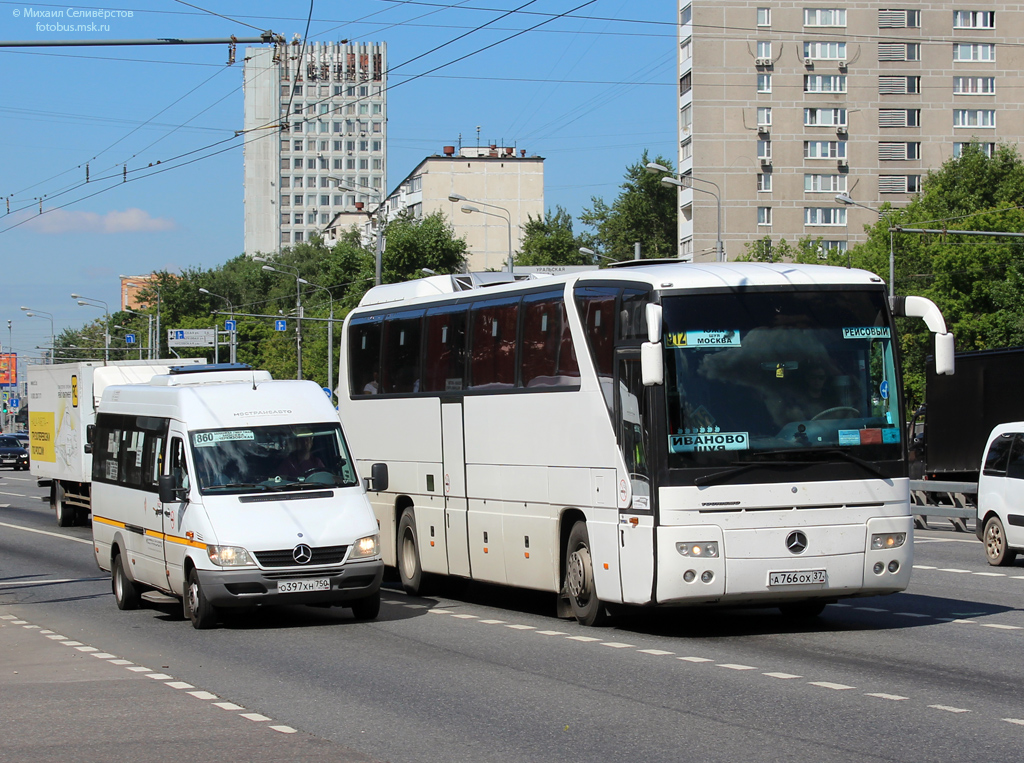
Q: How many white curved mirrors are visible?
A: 2